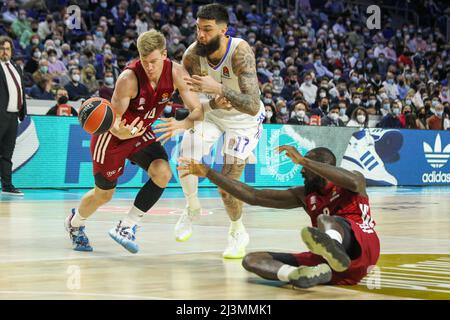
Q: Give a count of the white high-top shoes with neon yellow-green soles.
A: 2